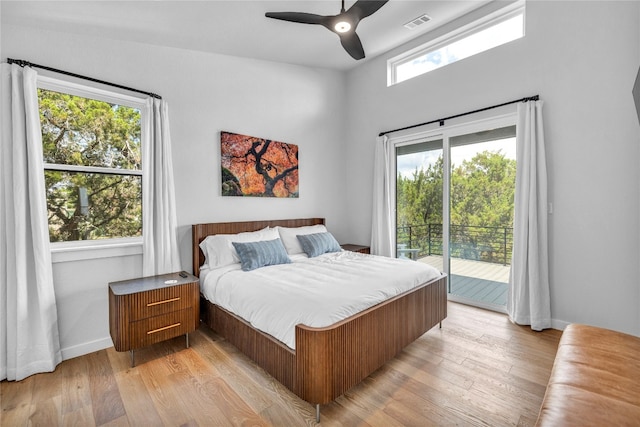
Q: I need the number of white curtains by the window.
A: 2